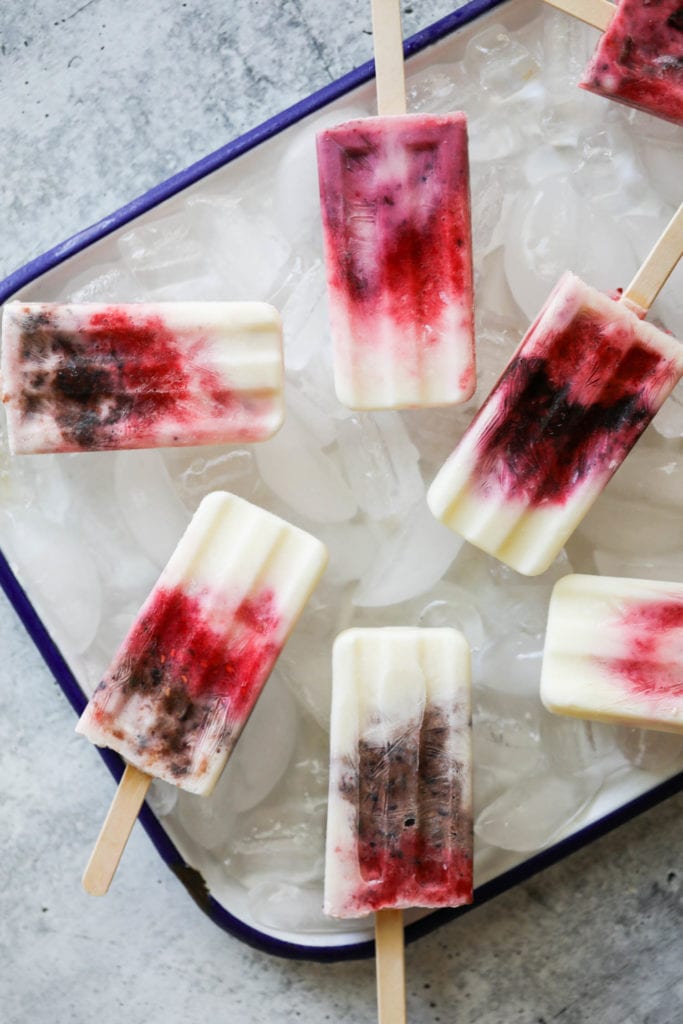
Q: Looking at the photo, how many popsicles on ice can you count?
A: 7